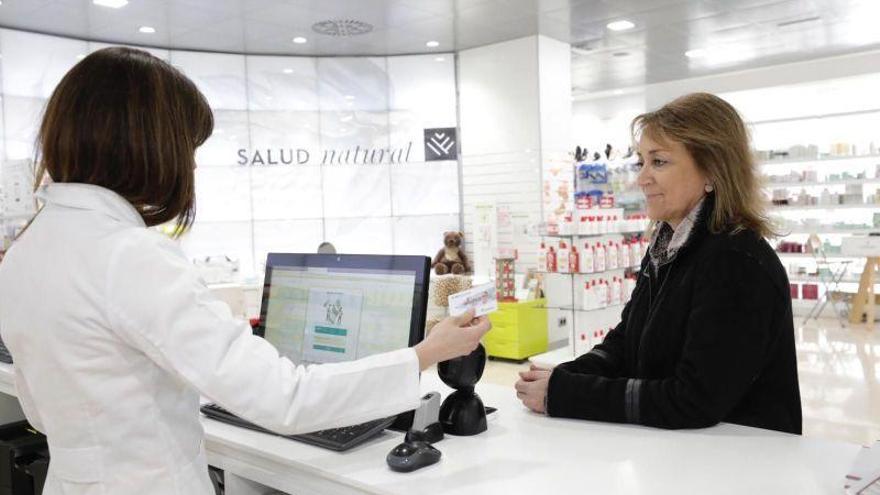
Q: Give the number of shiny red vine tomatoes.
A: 0